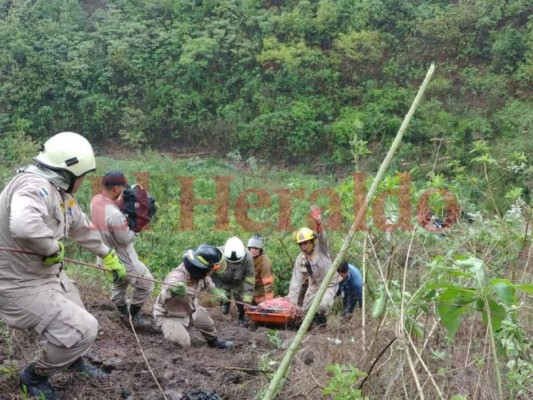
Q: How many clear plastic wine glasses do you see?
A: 0